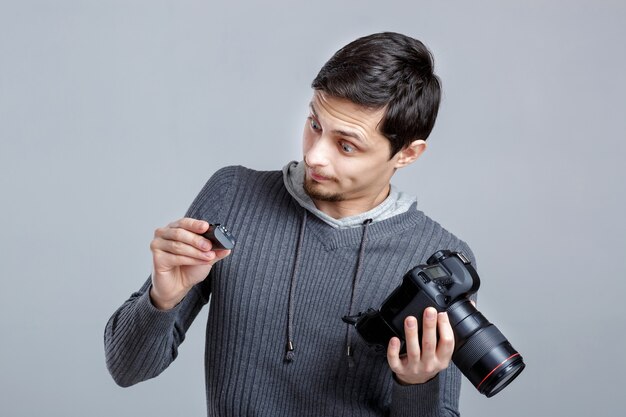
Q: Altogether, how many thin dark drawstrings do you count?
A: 2